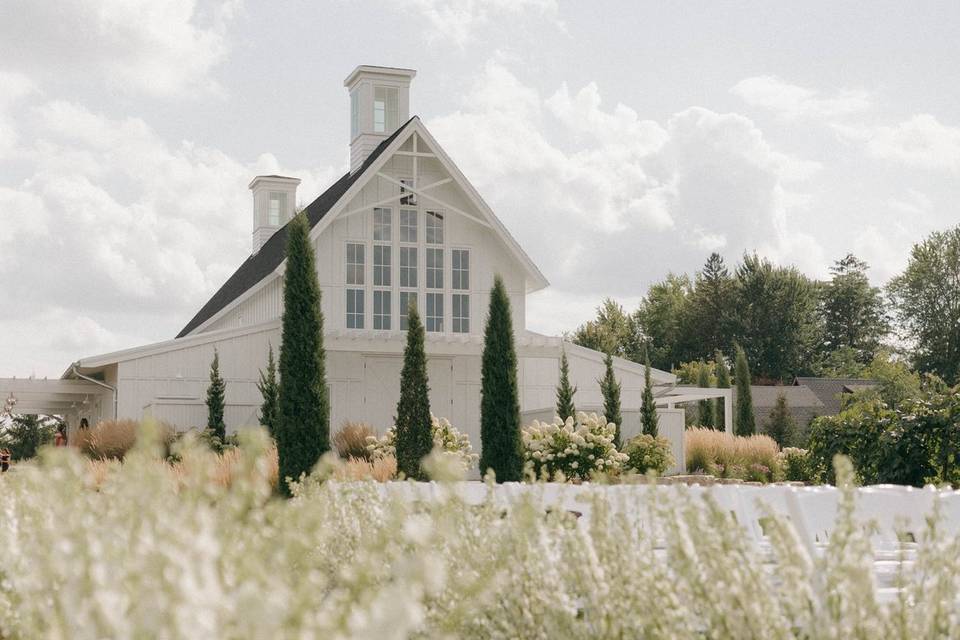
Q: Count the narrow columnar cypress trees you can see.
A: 11